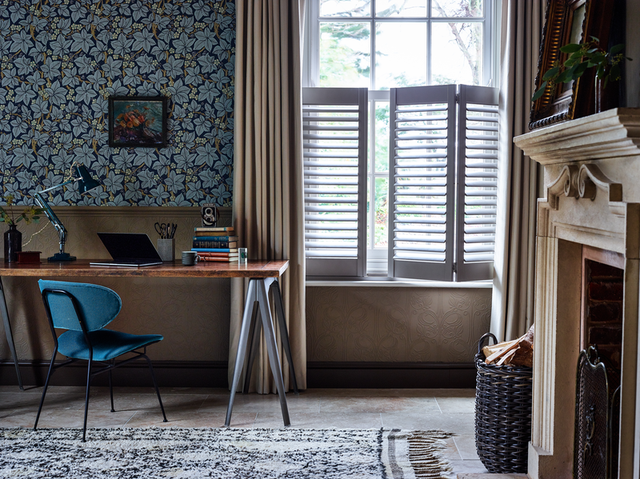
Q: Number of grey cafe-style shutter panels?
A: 3